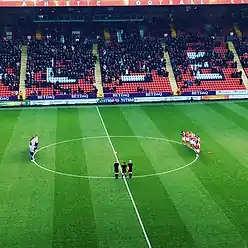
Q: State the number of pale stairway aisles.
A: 4